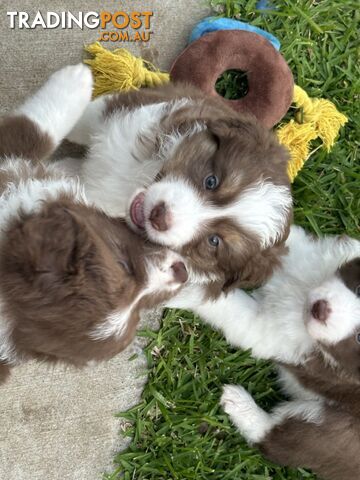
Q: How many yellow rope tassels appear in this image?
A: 3